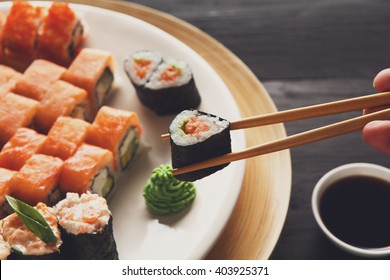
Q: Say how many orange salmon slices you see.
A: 11